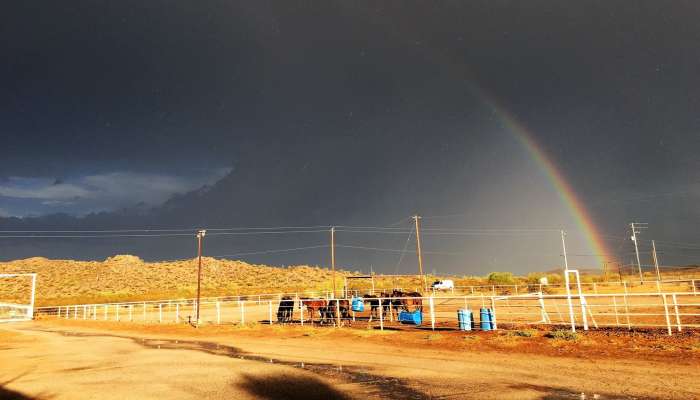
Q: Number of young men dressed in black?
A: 0